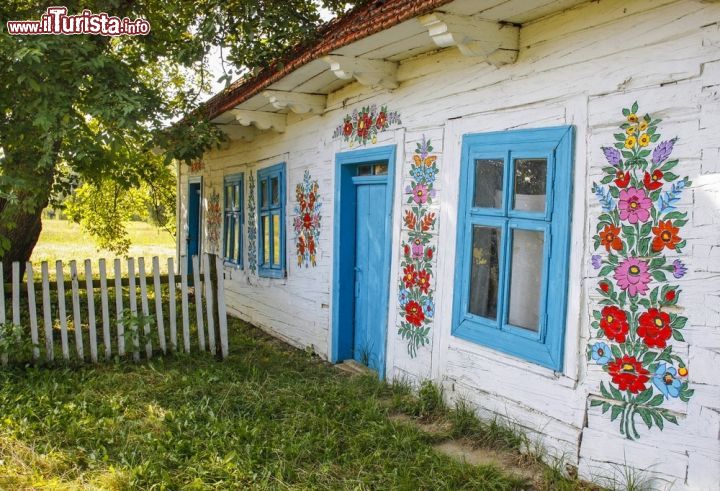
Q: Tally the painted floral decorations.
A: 7